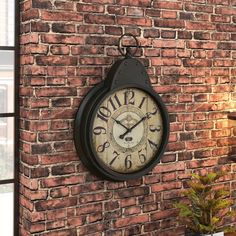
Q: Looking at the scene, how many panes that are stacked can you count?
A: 4